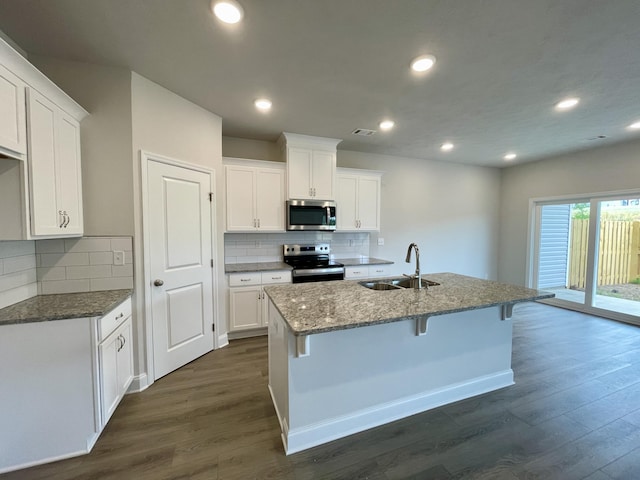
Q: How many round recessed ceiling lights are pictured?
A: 8